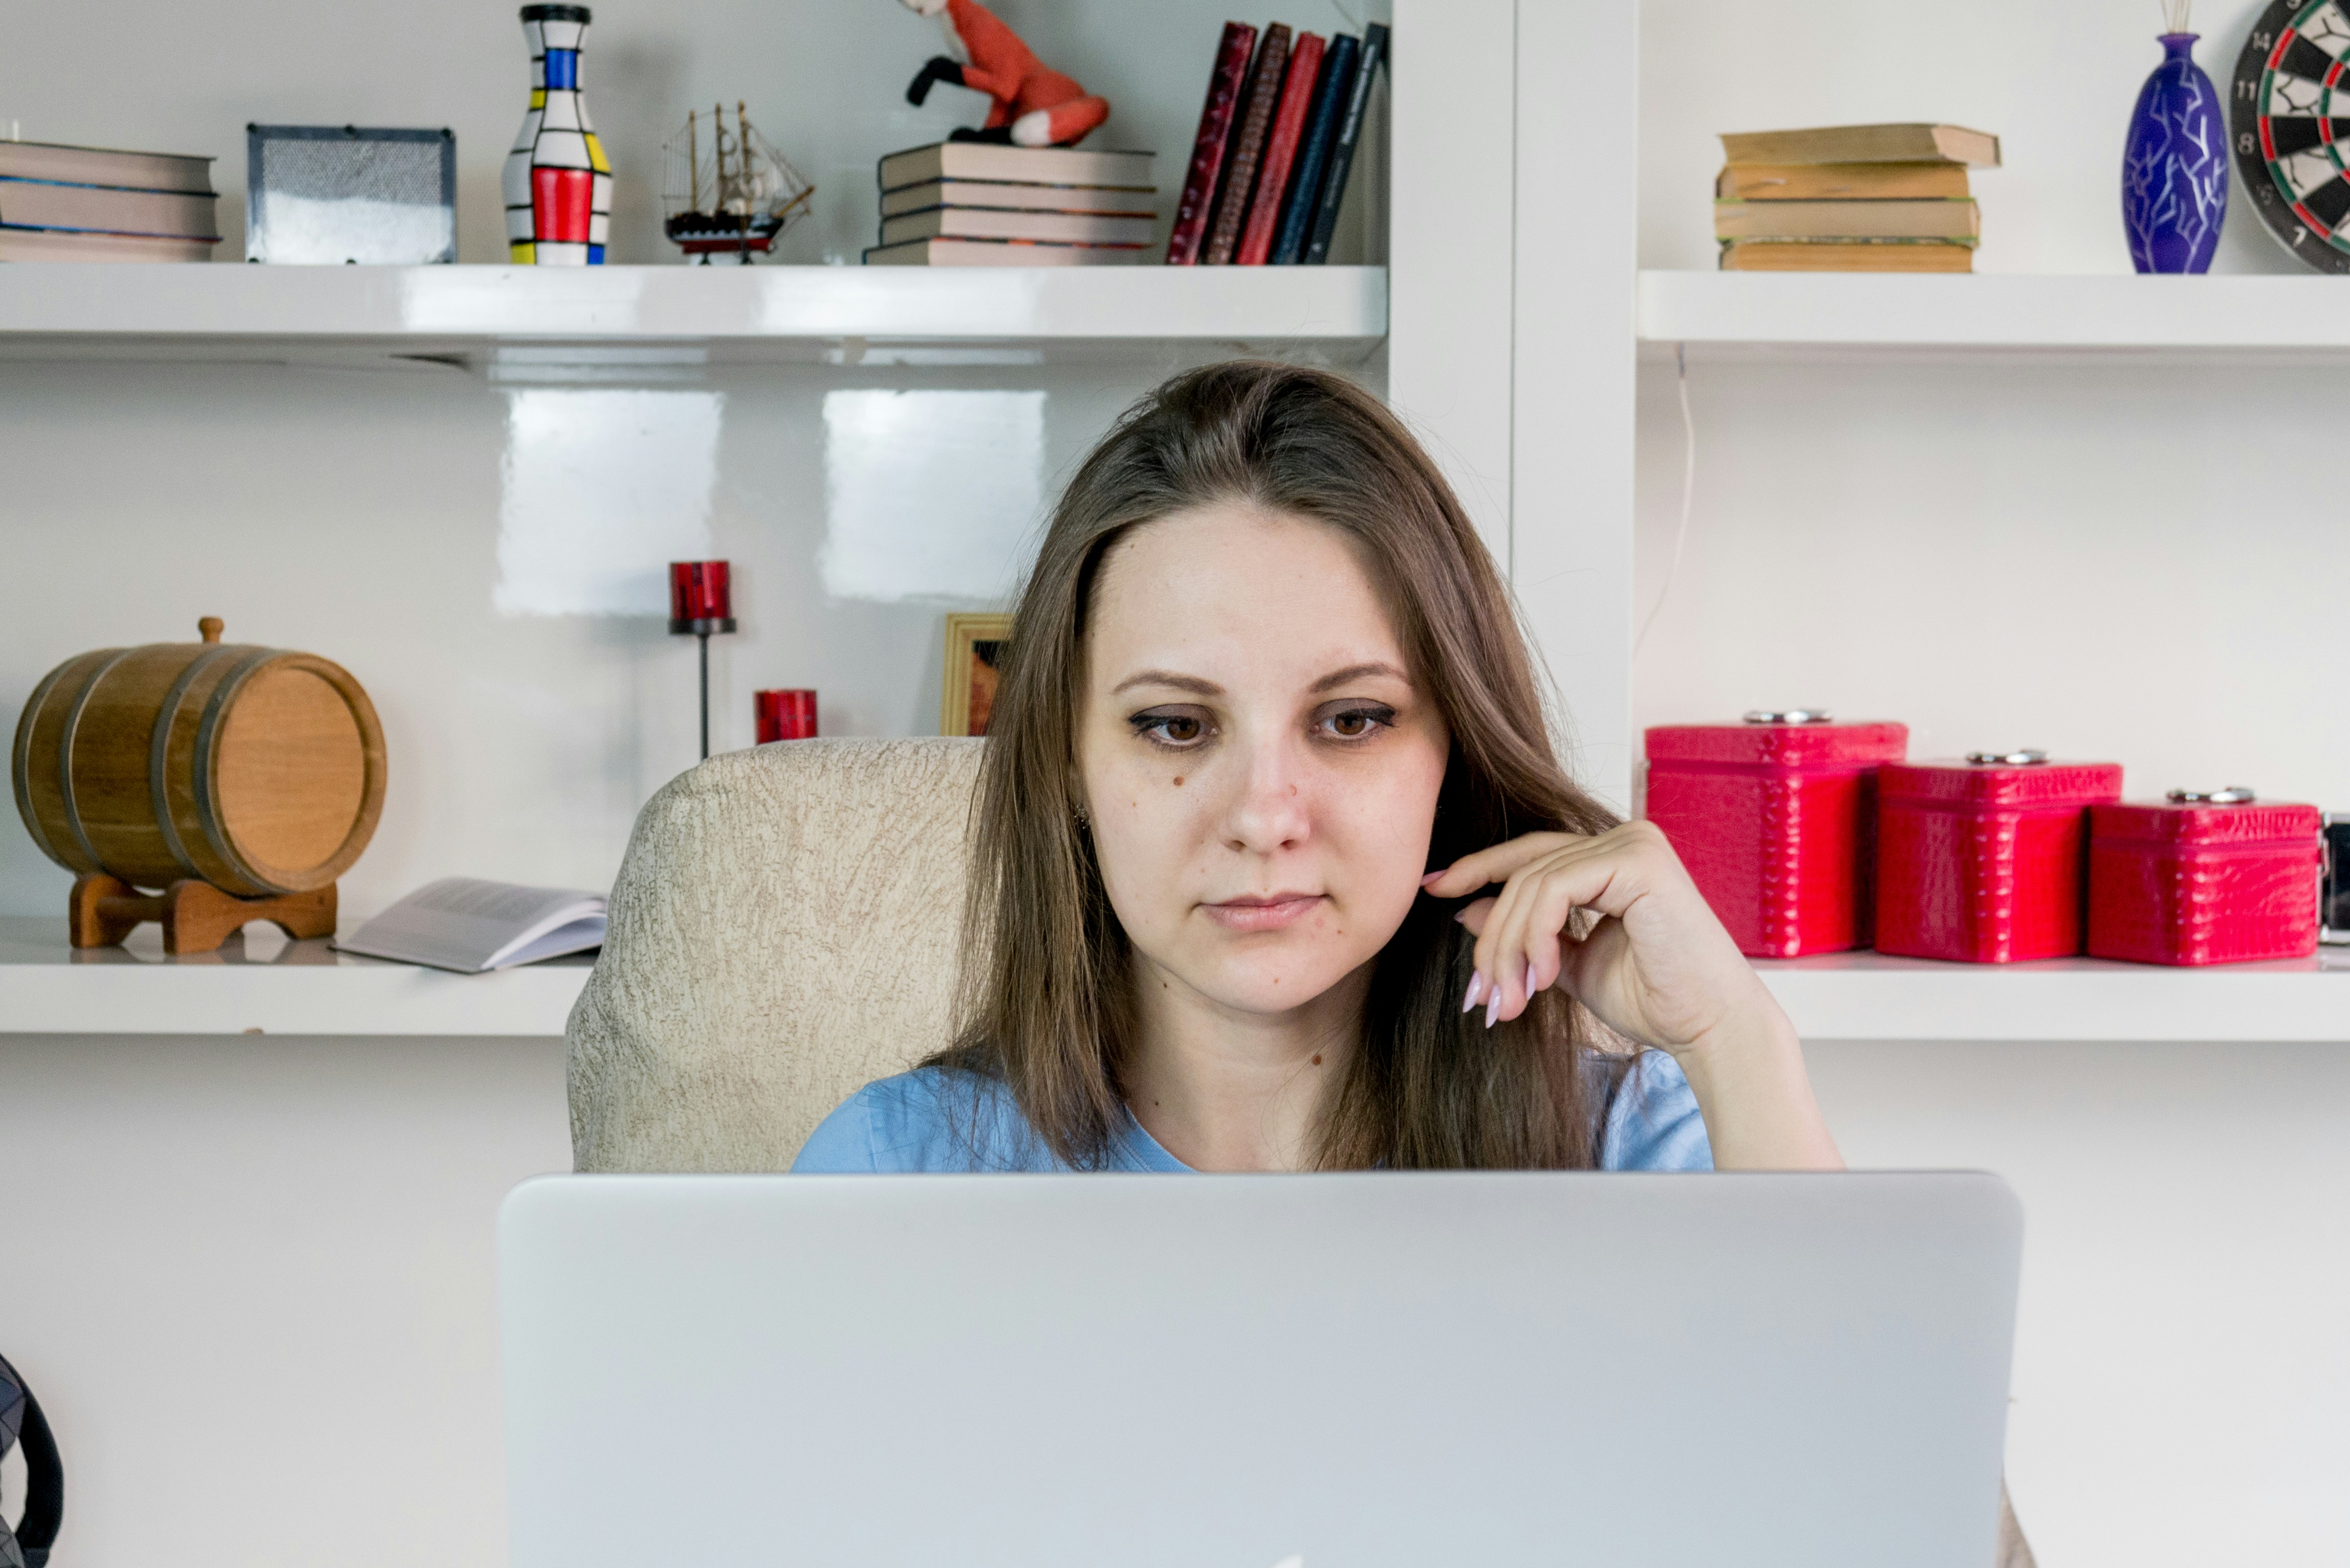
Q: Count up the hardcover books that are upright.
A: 5